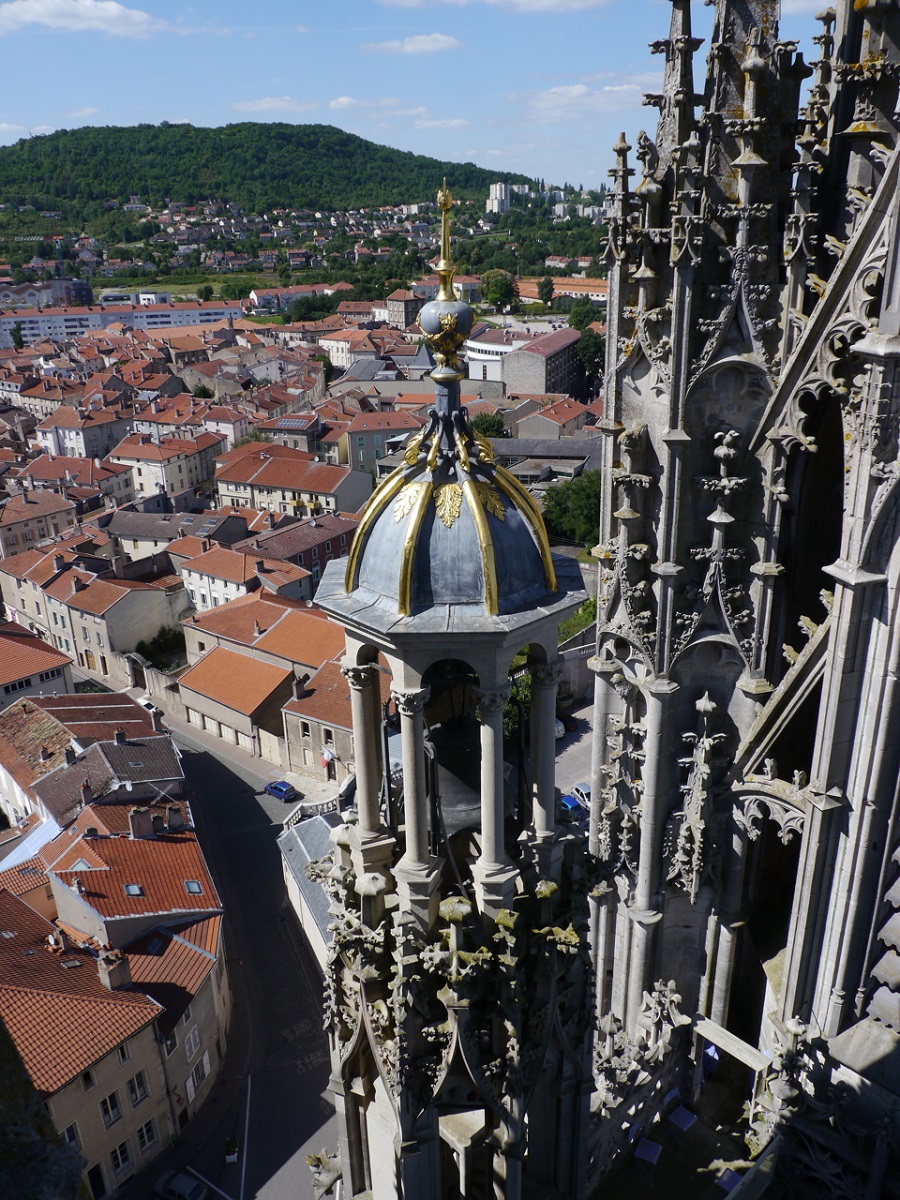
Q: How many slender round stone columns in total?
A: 4